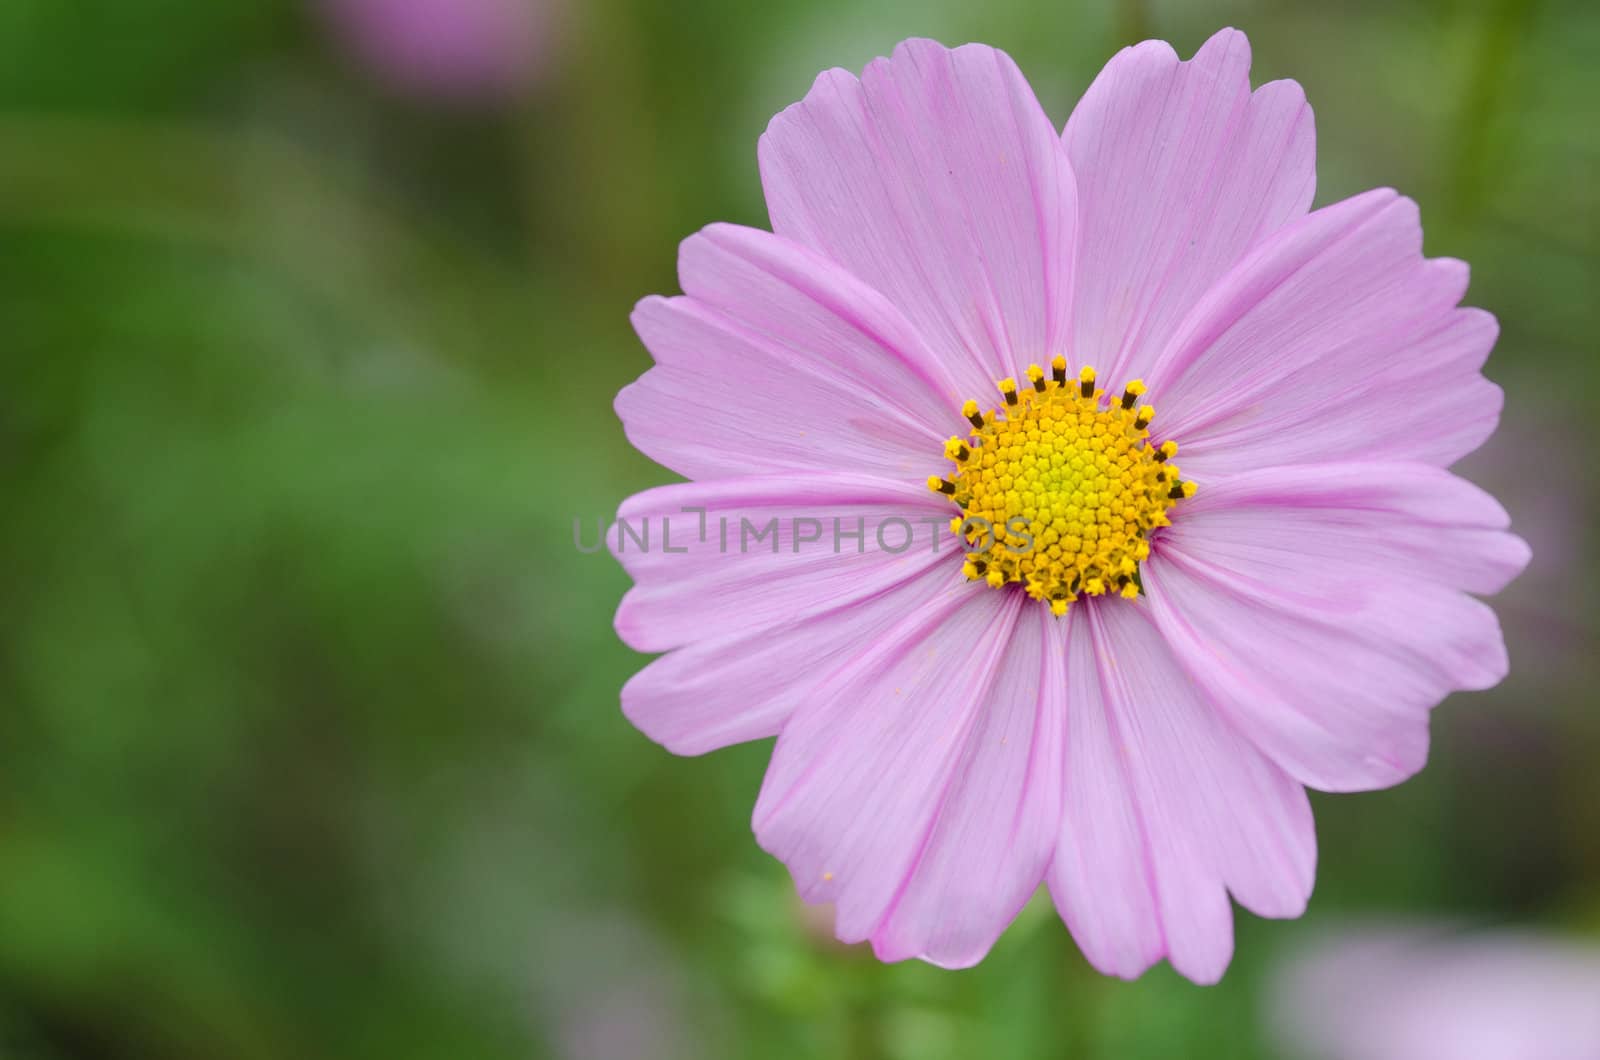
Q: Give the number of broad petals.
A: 8